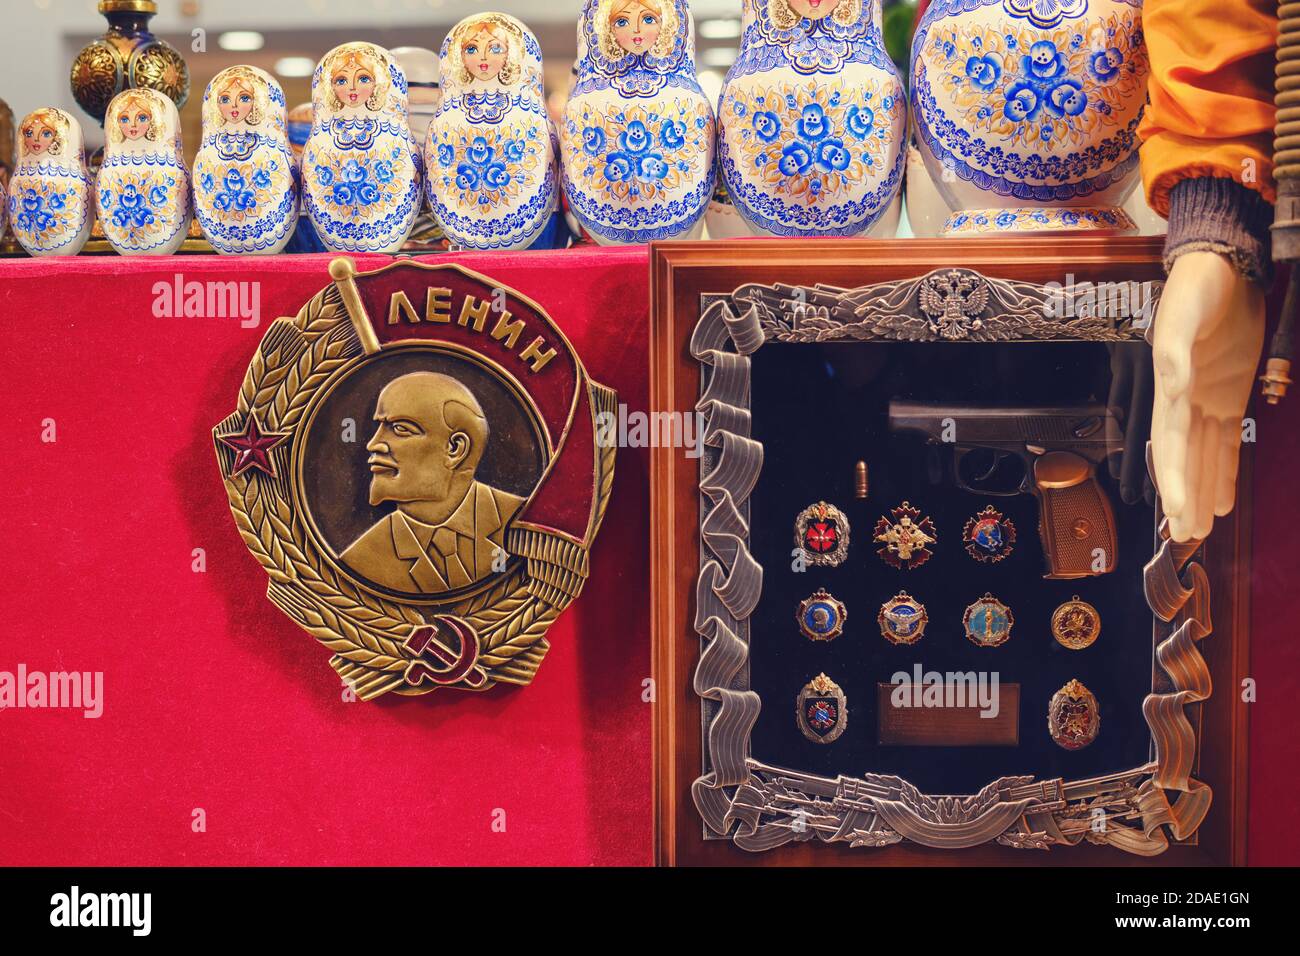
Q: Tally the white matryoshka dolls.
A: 8